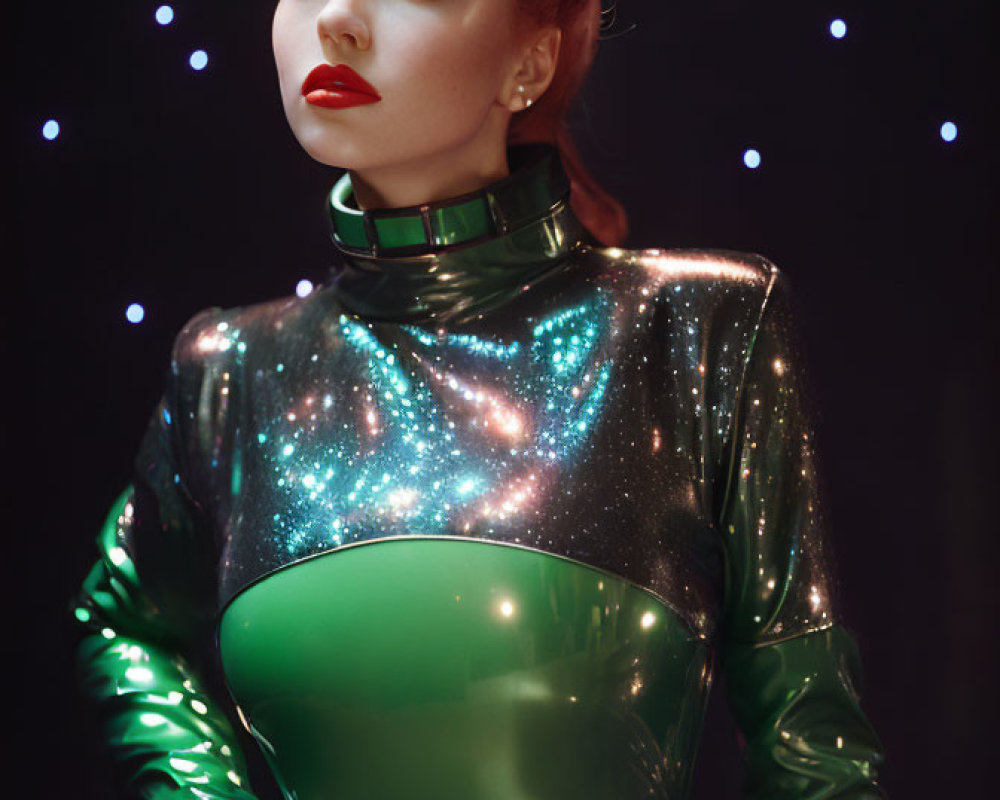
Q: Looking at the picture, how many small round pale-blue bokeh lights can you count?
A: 8